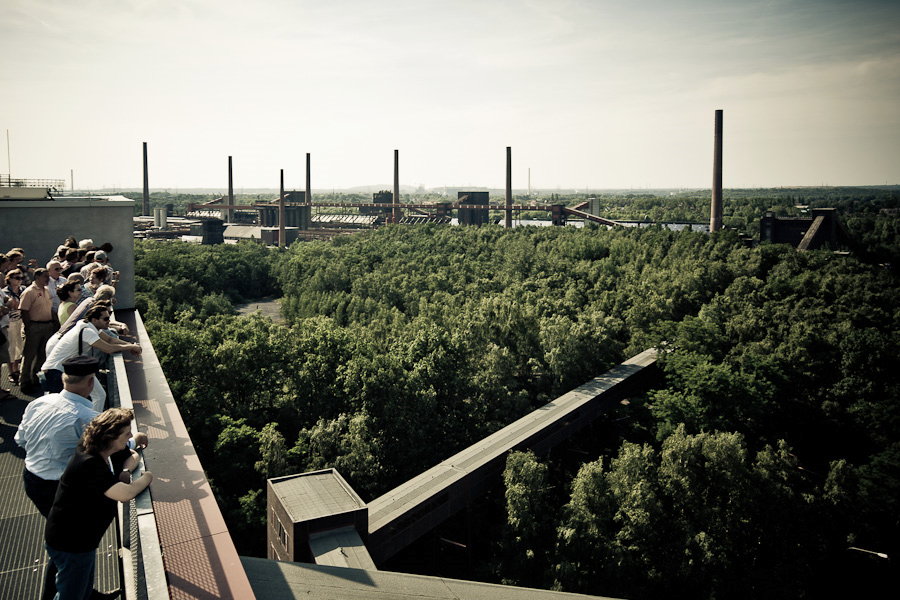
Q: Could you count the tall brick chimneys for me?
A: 7